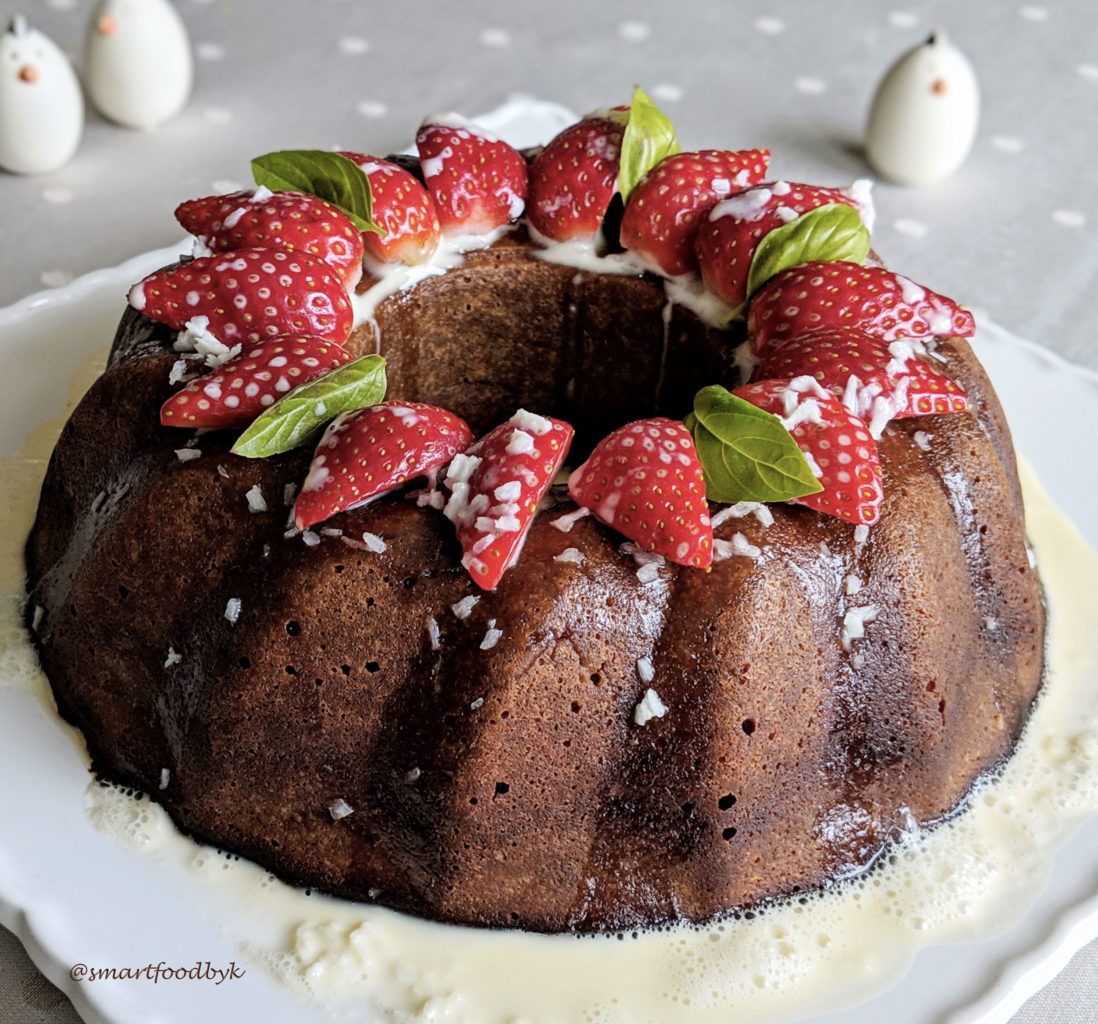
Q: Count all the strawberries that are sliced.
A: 14